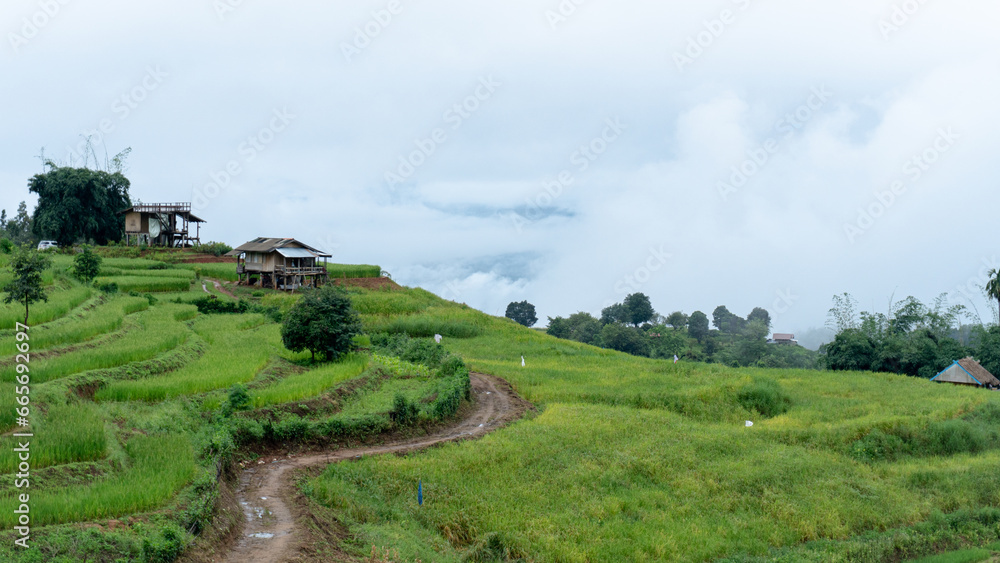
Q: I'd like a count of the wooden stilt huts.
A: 2